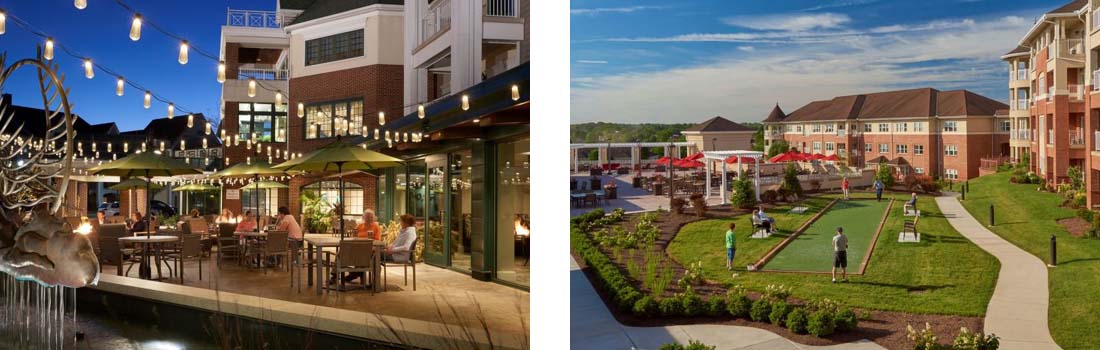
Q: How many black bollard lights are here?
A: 5